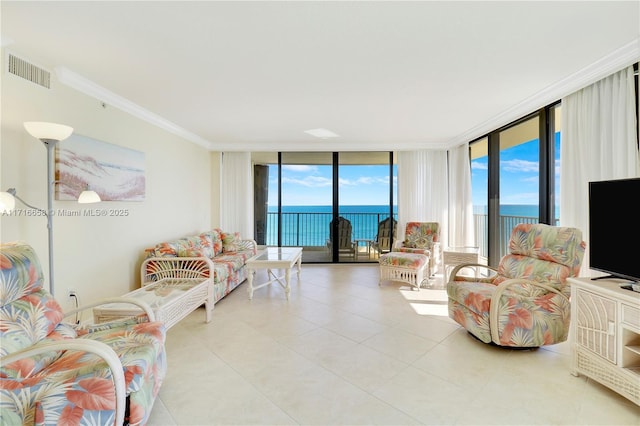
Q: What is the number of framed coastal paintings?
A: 1